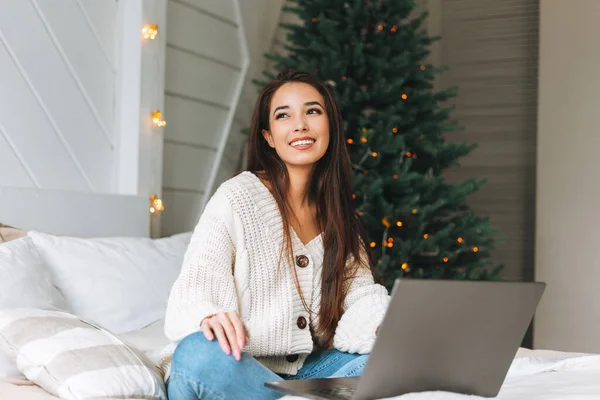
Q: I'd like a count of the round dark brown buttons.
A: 3